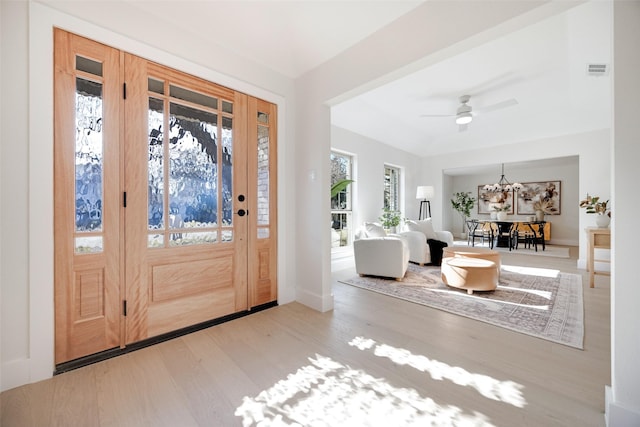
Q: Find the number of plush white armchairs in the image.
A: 2